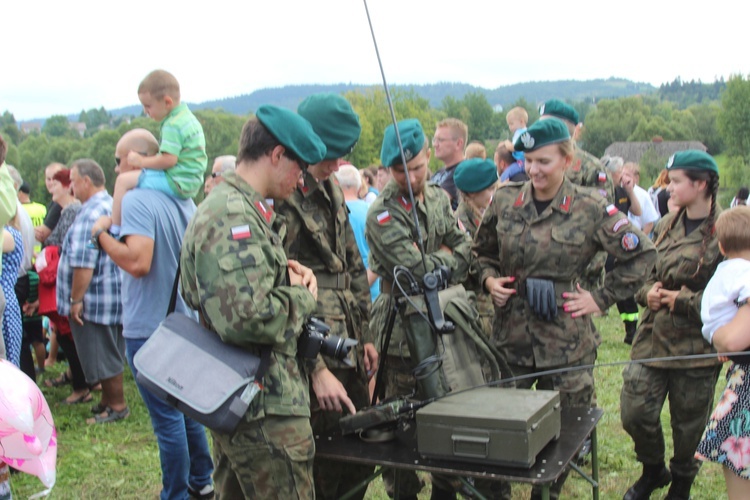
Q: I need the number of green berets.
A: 7